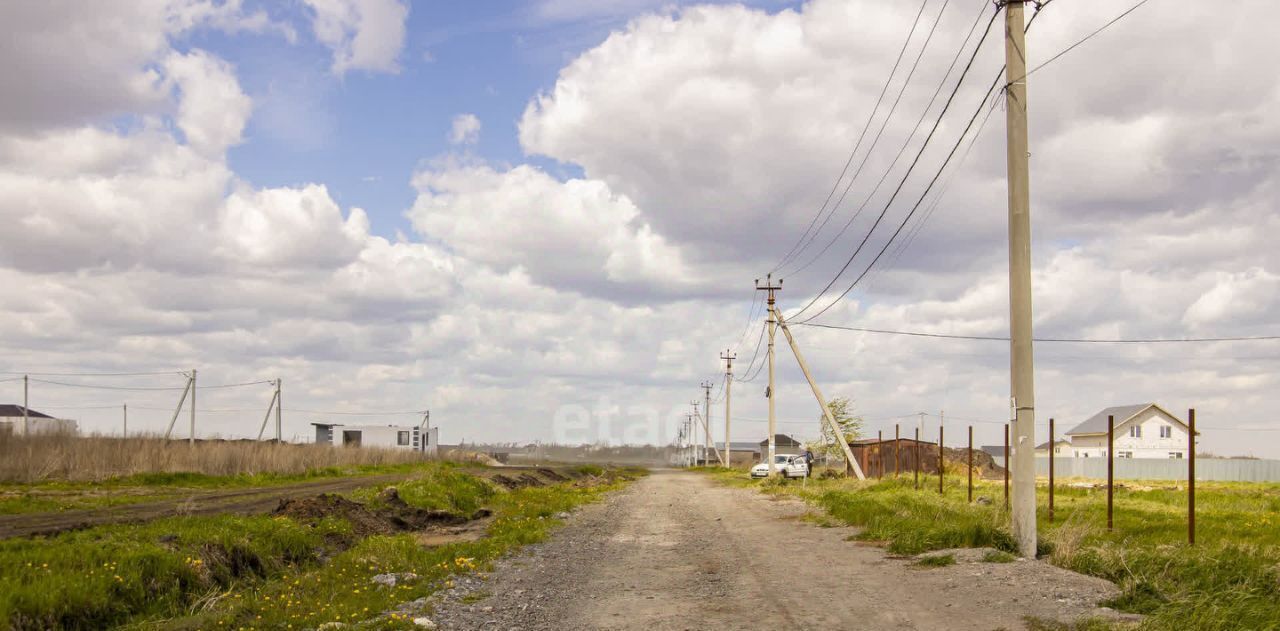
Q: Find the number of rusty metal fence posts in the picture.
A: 9